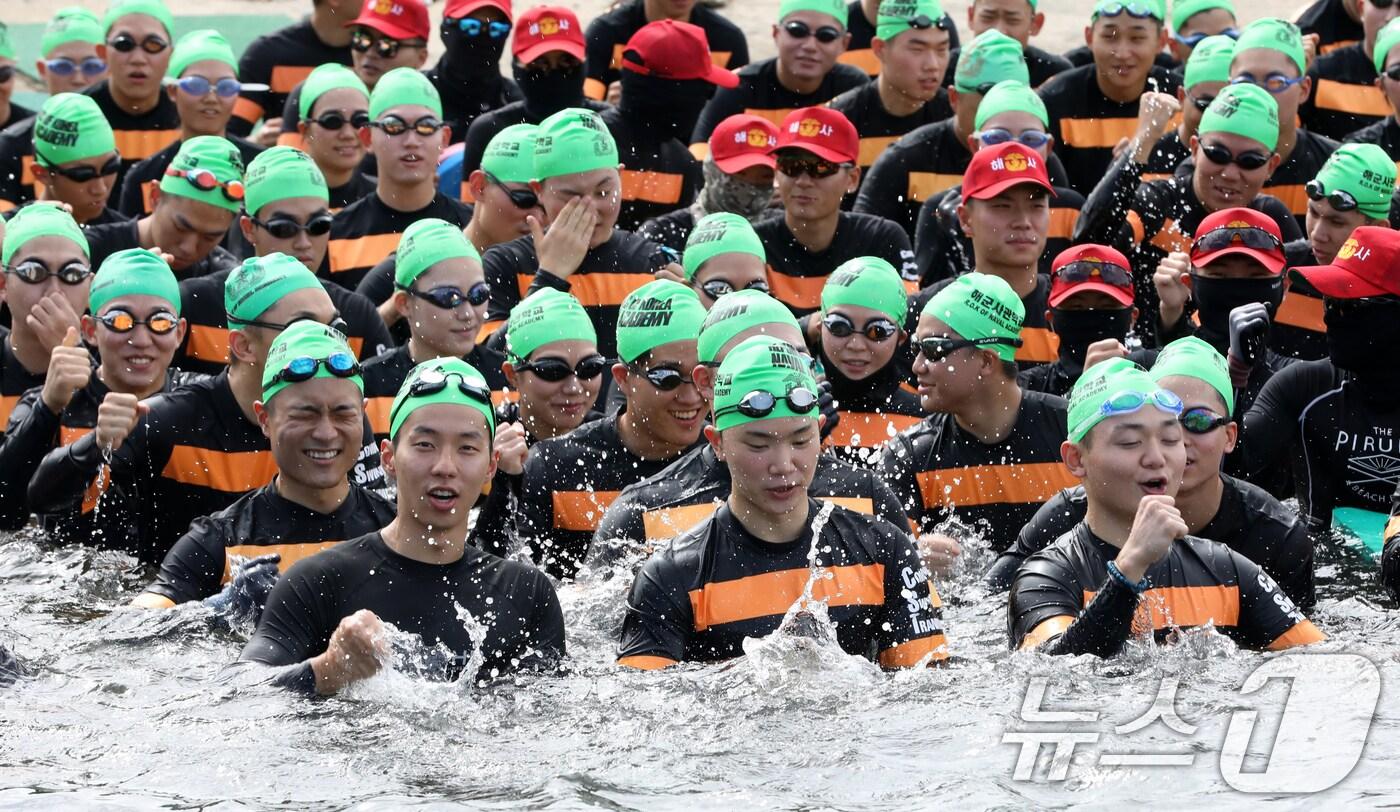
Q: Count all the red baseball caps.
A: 10